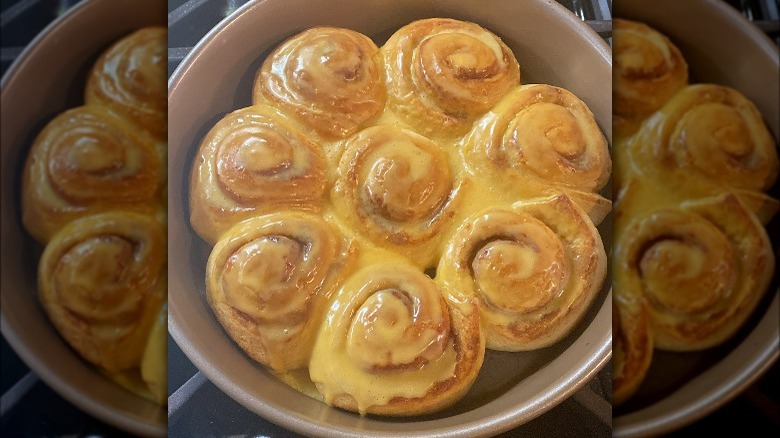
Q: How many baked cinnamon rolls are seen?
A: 8